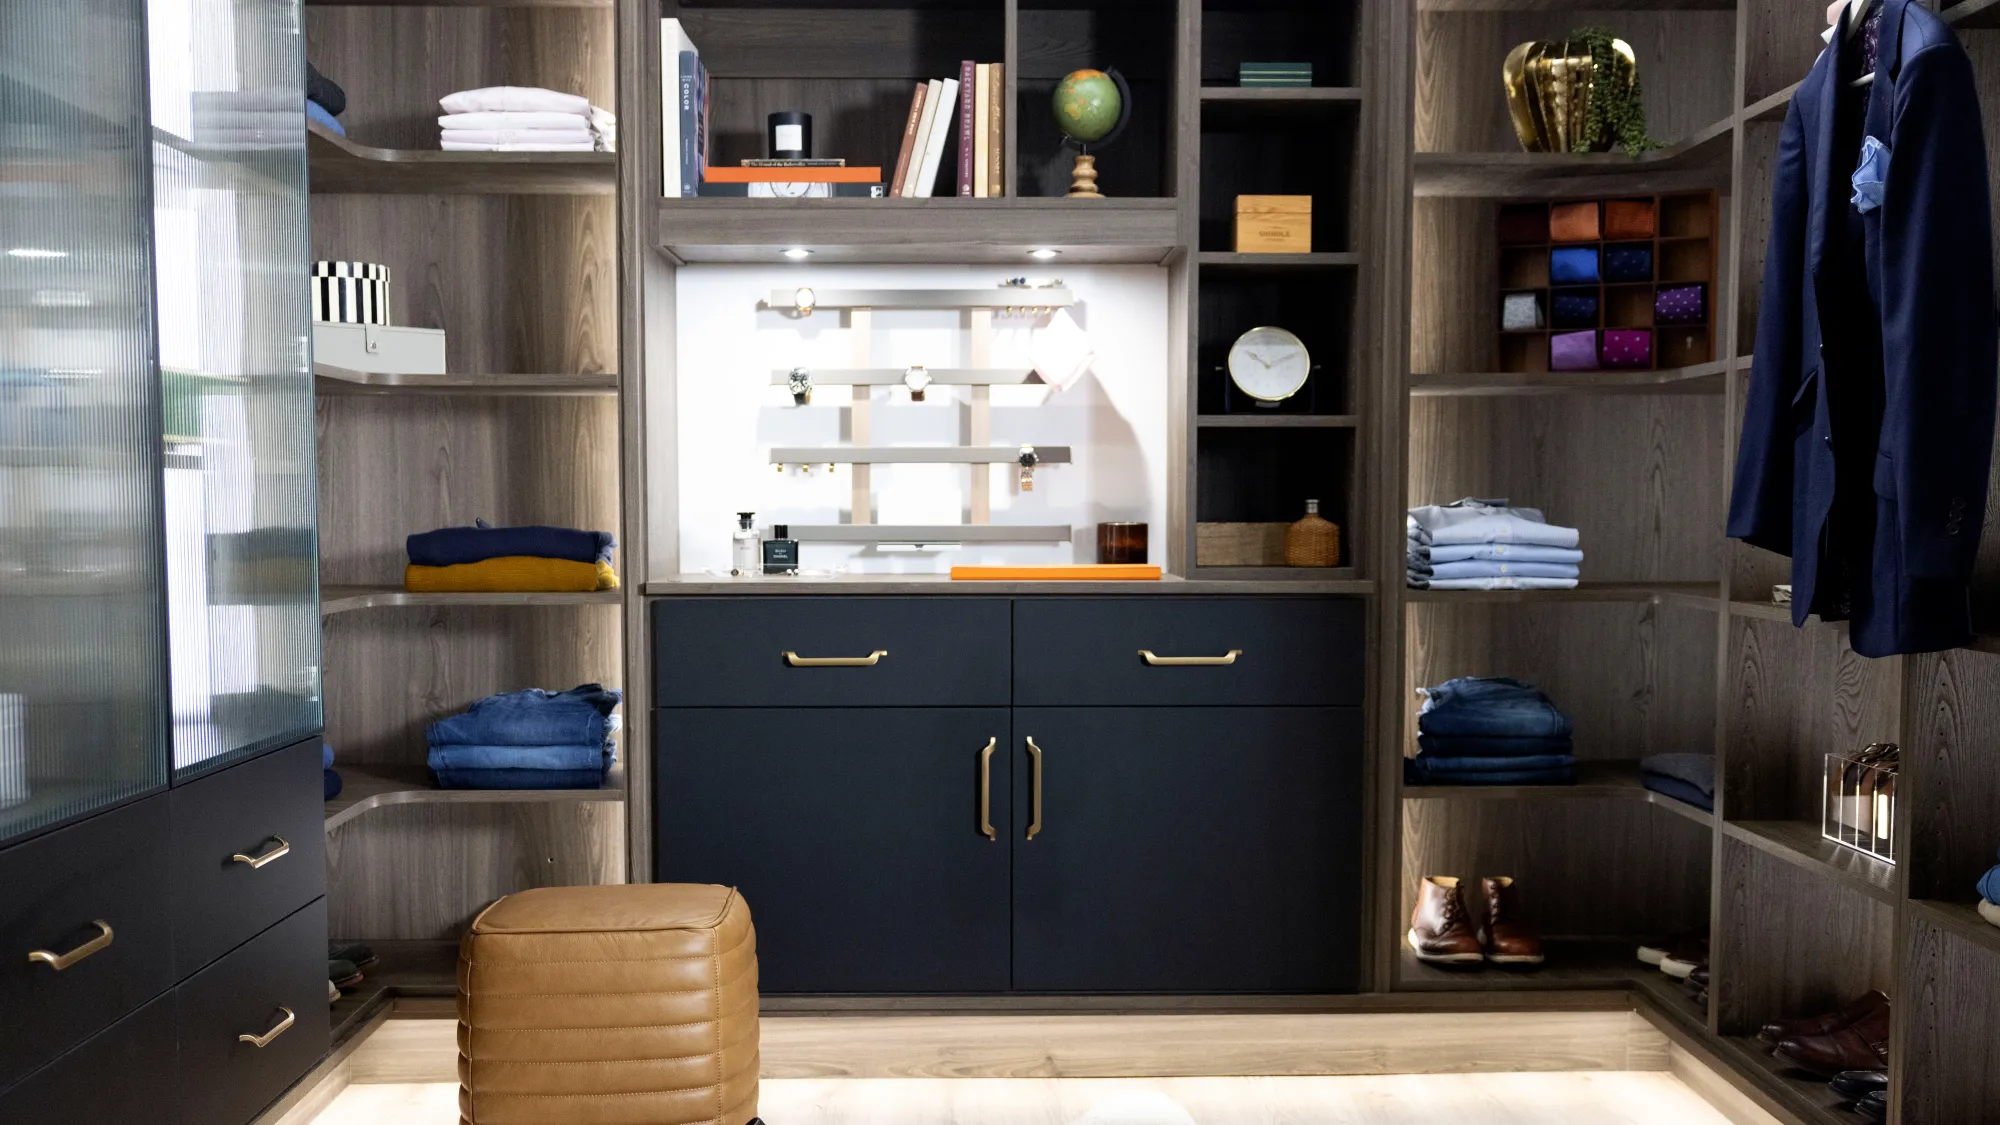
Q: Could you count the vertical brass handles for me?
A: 2